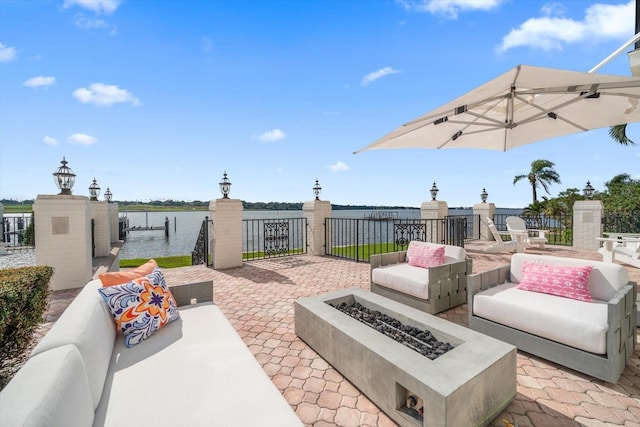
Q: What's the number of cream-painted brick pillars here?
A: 8